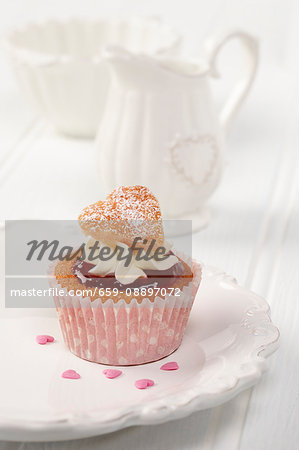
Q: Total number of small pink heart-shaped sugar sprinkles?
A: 5